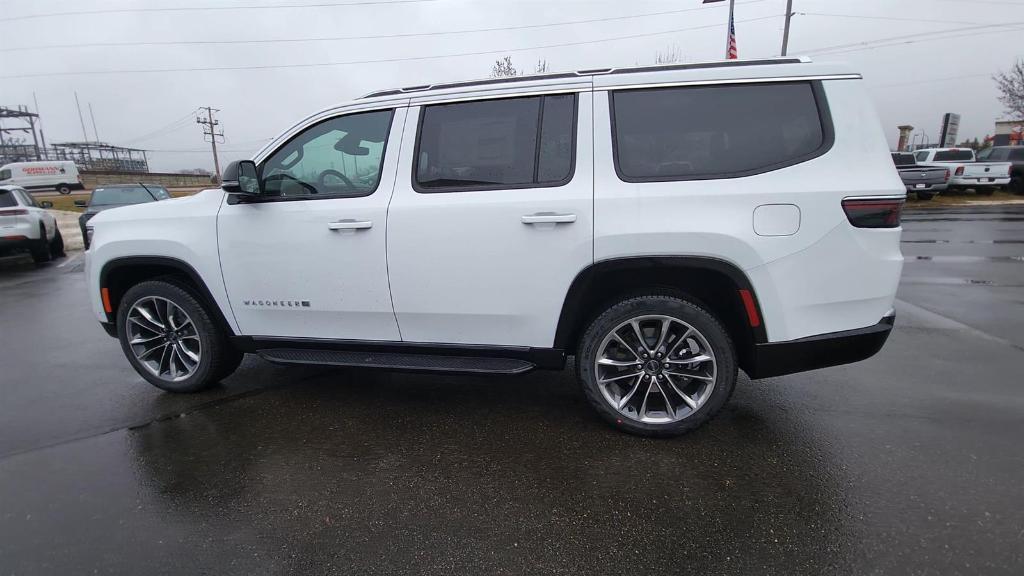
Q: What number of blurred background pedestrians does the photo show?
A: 0